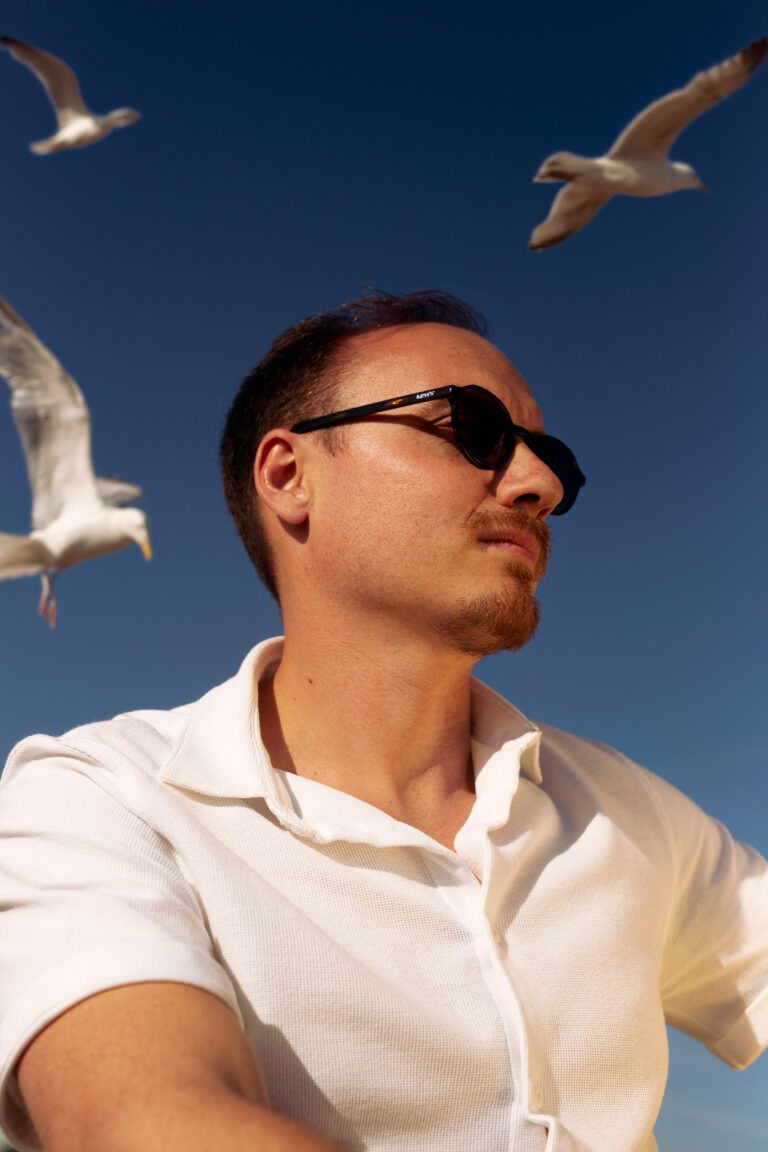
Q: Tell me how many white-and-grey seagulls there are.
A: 3